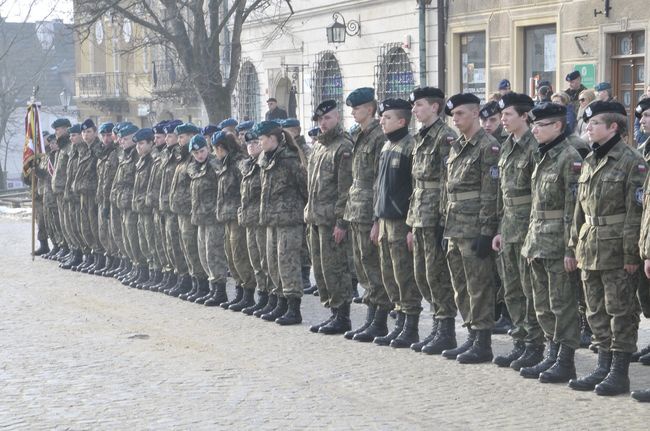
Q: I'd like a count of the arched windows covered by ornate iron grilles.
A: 3